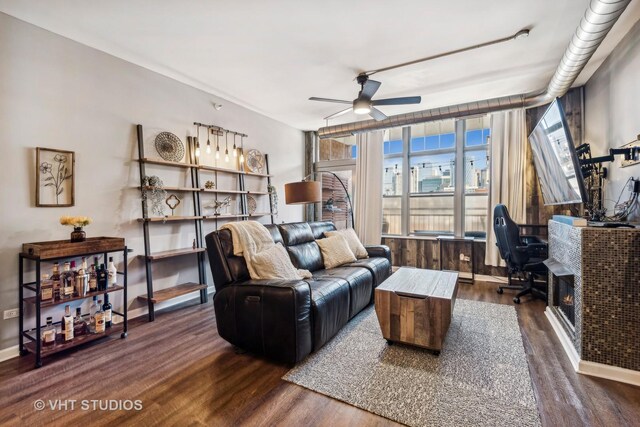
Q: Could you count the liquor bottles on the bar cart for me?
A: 15